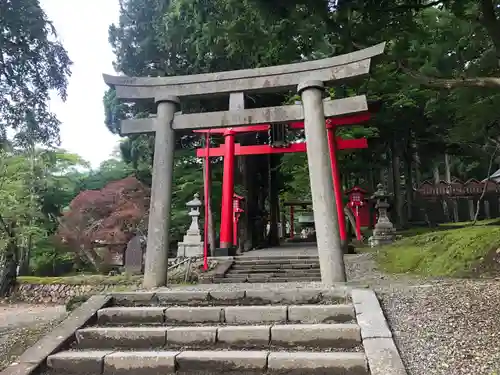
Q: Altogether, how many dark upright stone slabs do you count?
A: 1